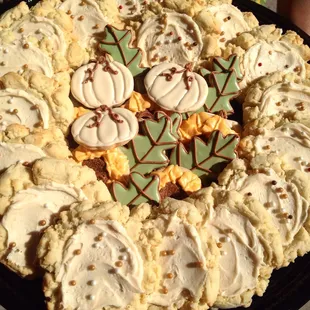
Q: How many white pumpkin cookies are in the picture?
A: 3